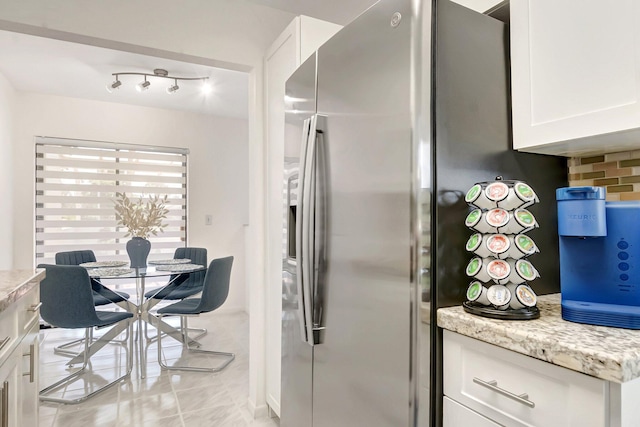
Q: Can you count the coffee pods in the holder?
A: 15